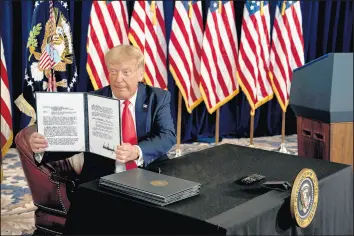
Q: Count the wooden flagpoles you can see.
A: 4